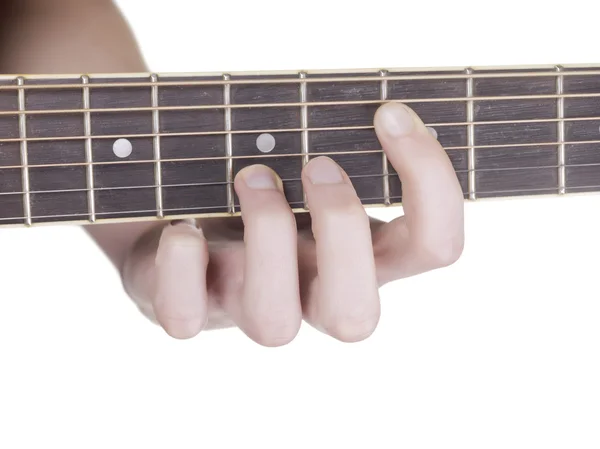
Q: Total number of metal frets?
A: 8